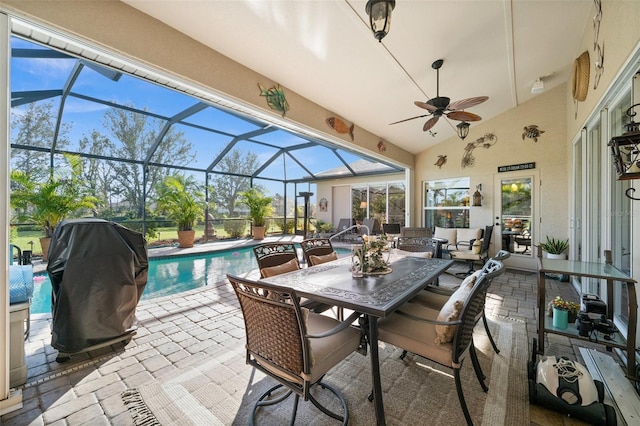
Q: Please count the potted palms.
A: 3